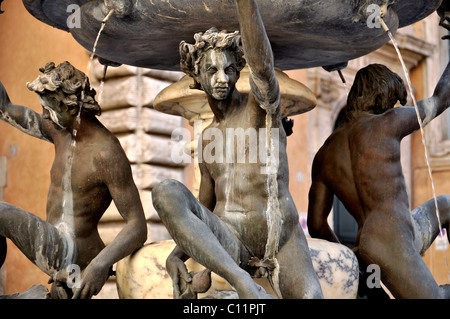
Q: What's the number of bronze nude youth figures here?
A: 3